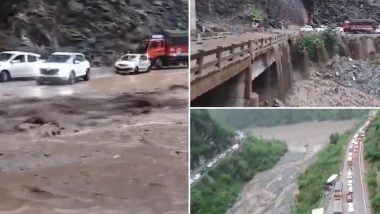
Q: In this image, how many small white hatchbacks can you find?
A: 1